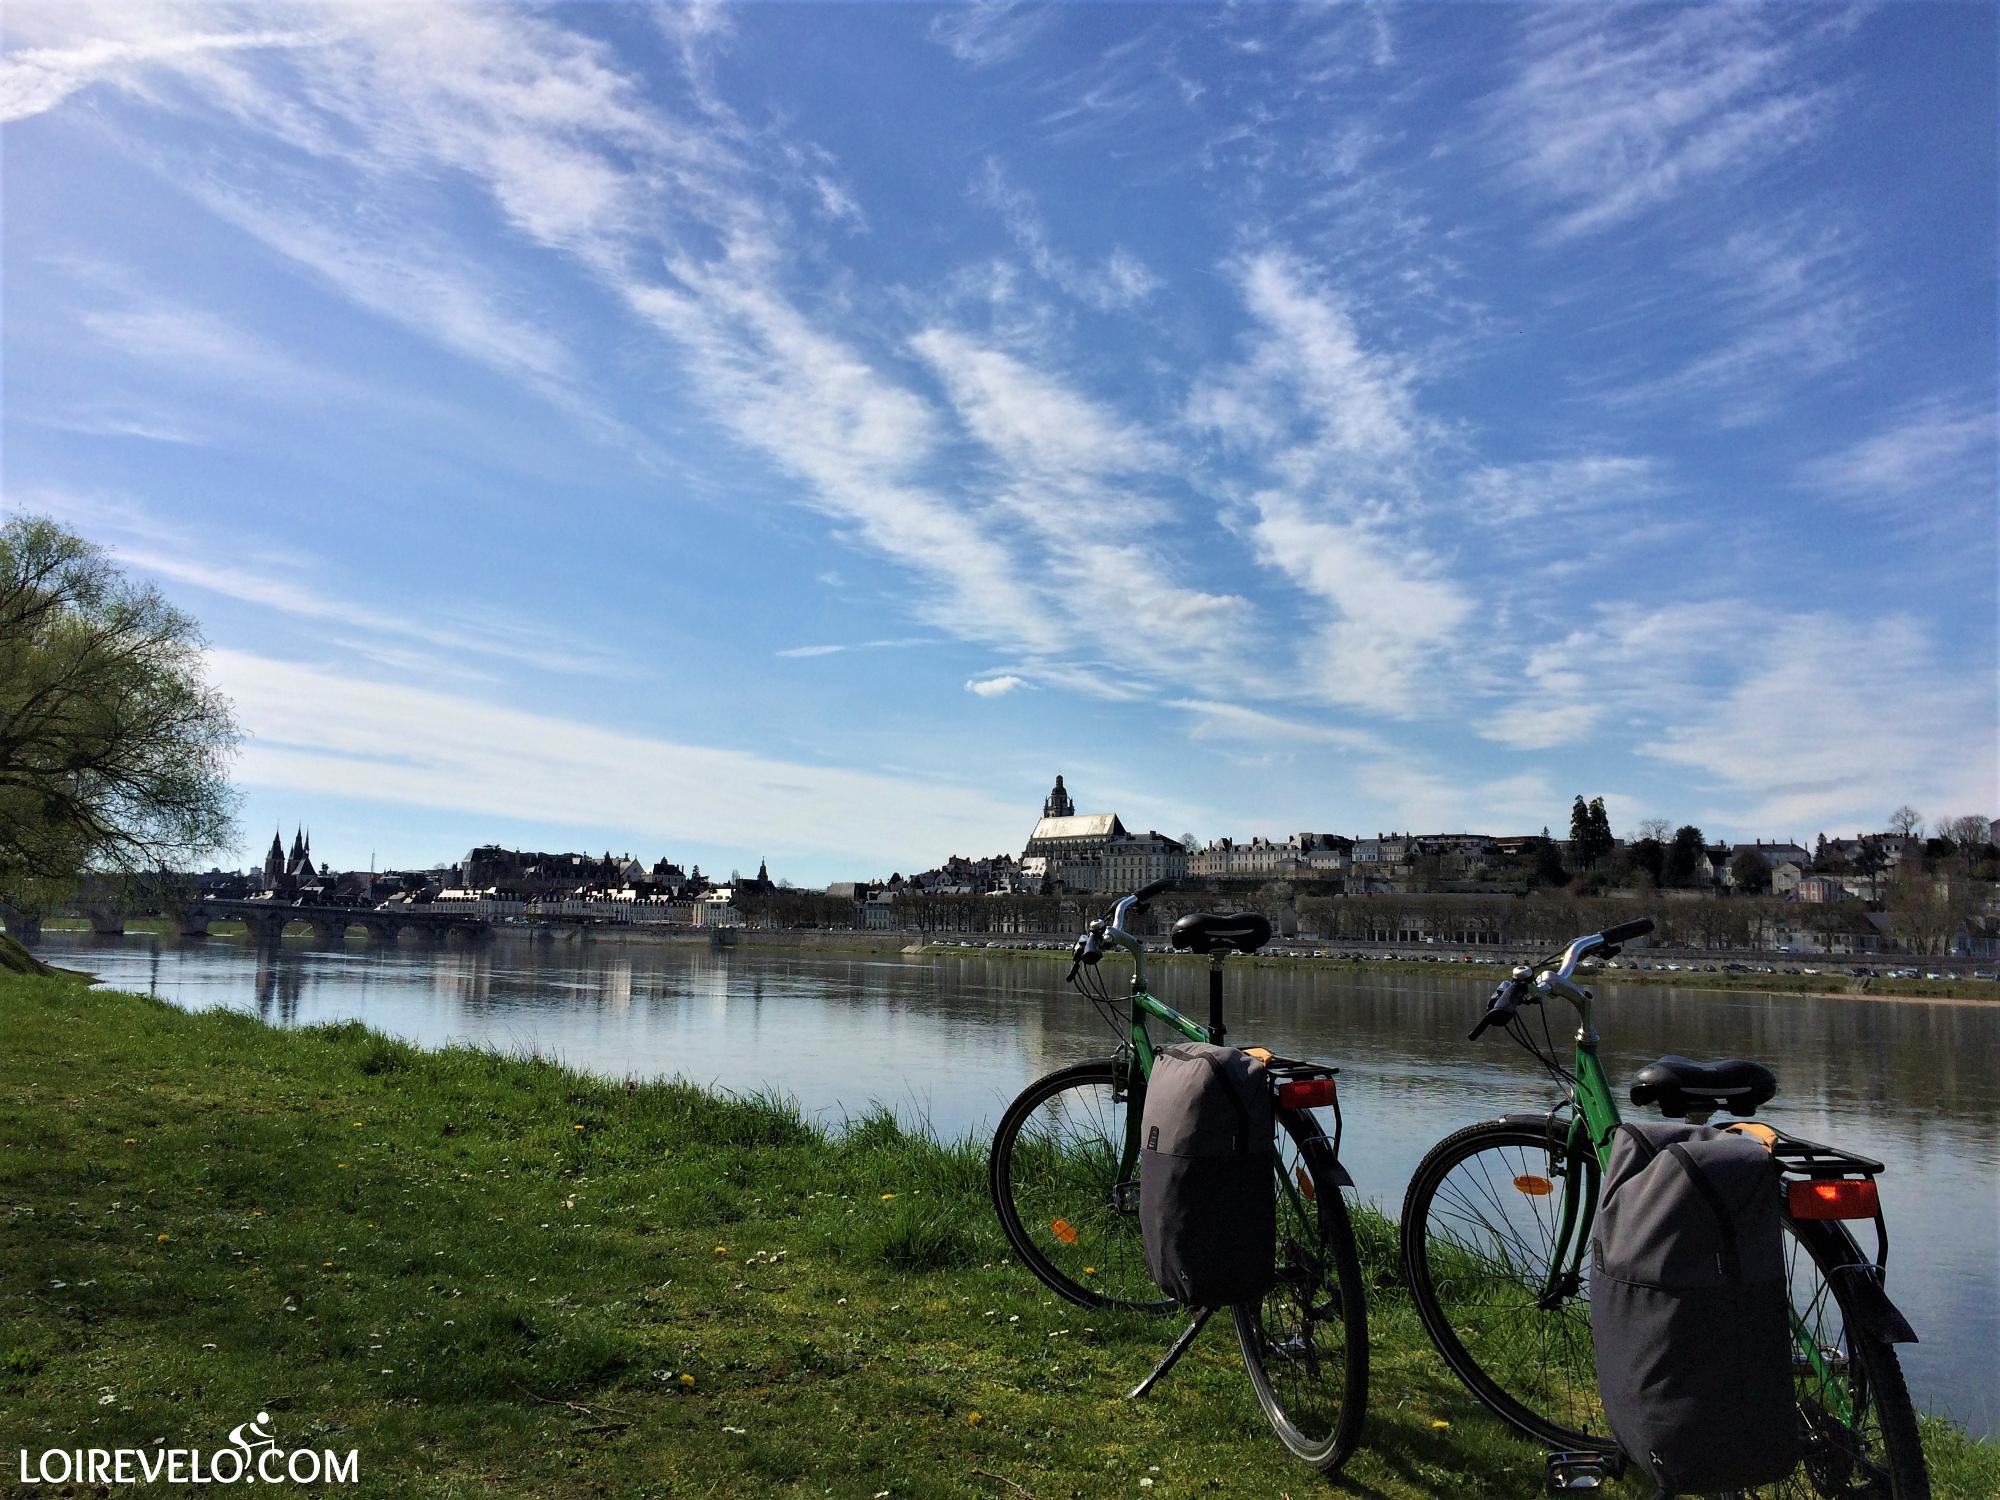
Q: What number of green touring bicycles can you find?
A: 2